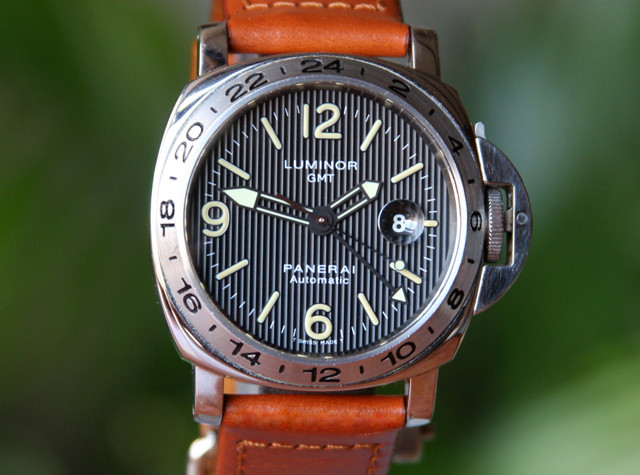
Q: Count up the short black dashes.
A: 12